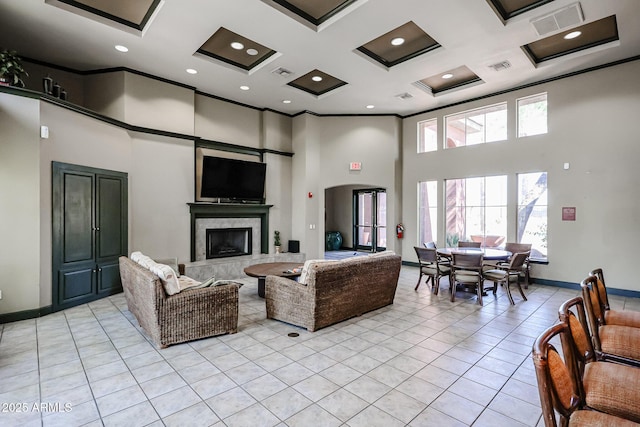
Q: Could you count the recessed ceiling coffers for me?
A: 8